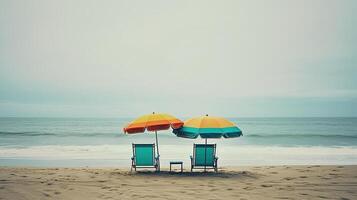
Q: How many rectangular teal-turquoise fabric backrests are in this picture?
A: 2